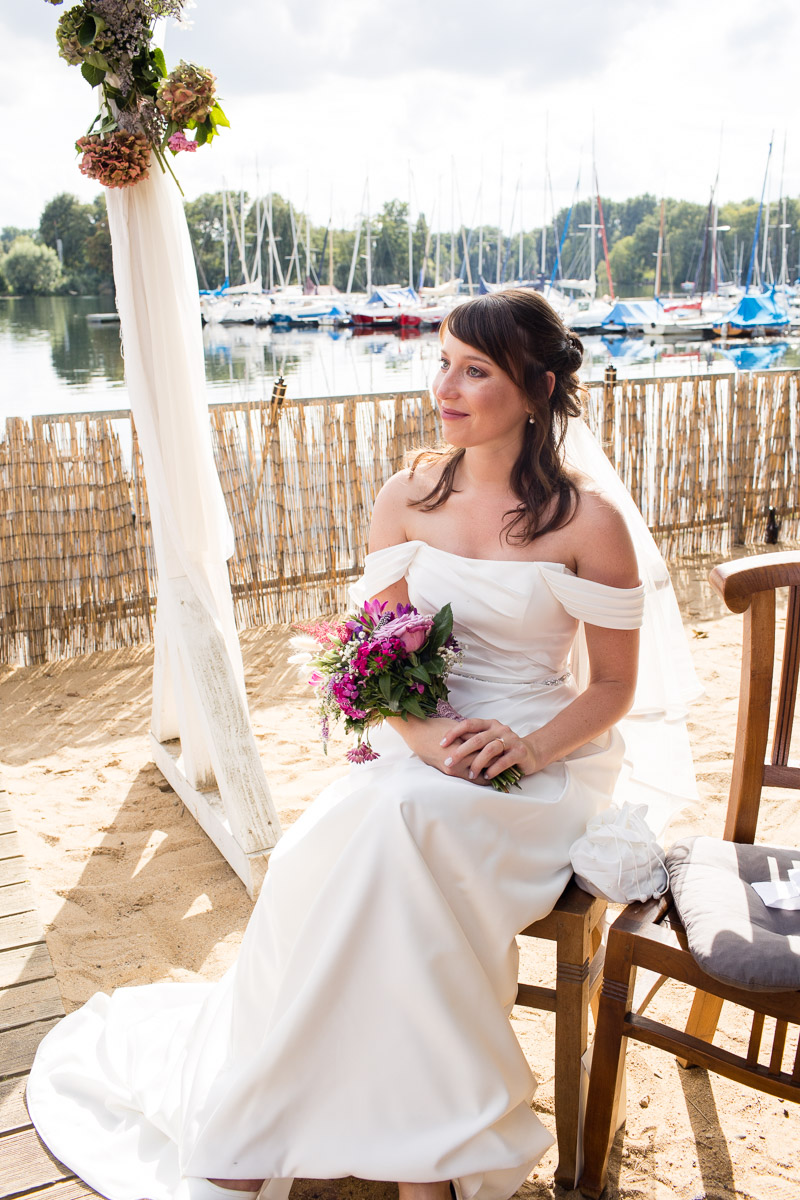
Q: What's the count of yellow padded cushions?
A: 0